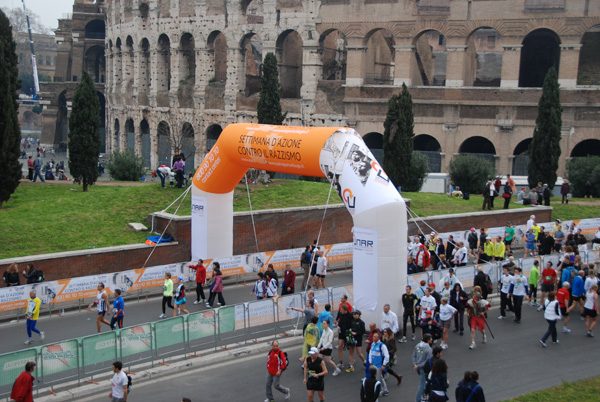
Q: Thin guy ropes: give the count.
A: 6